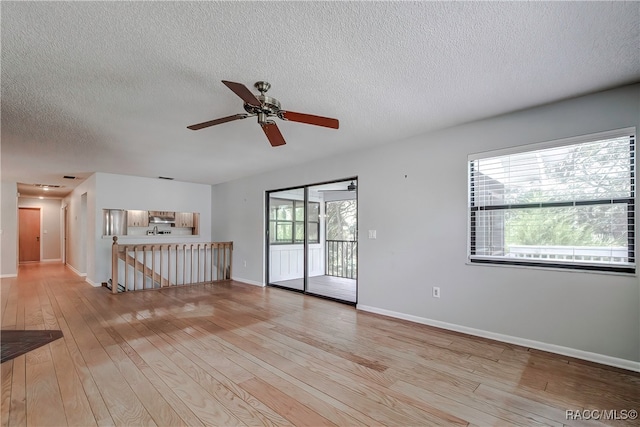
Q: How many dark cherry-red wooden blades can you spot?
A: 4